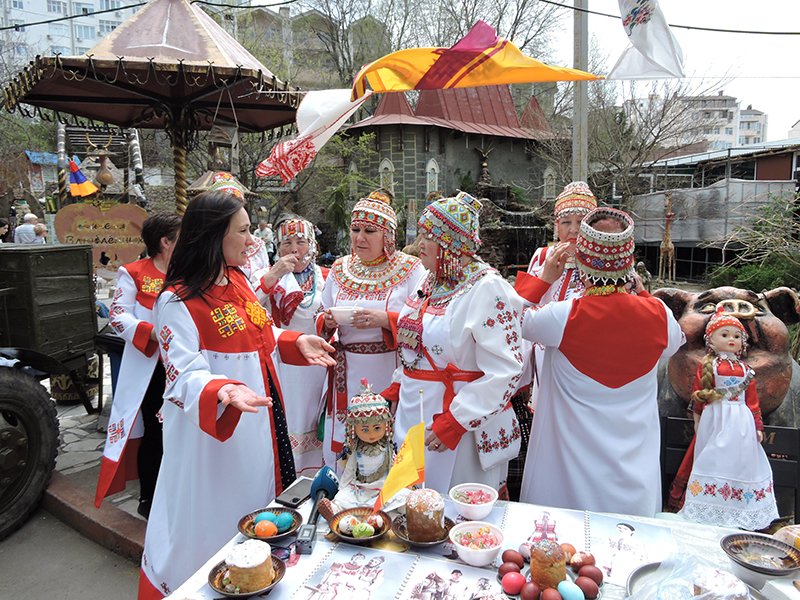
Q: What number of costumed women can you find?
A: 8